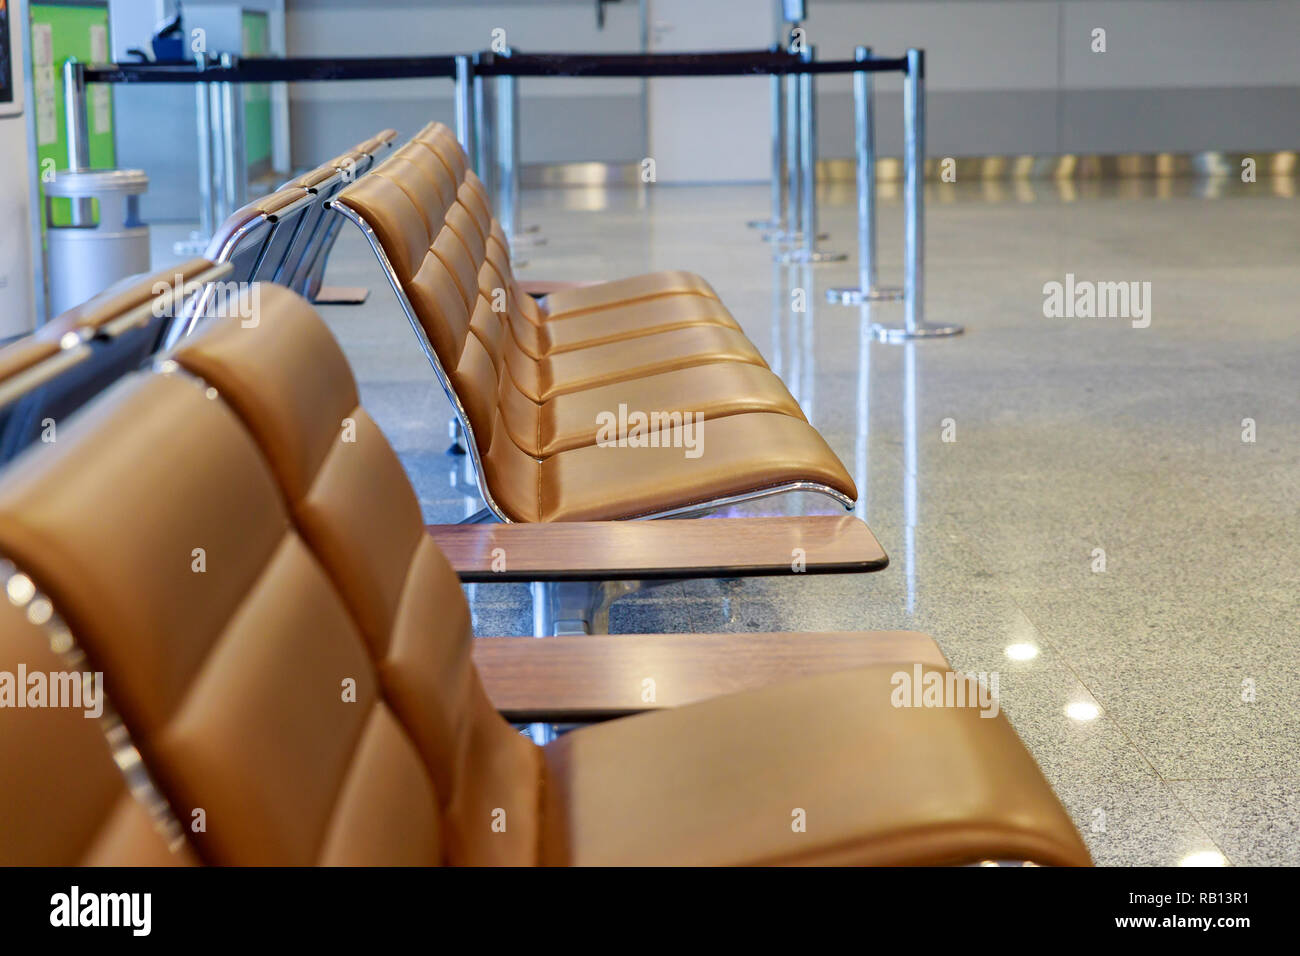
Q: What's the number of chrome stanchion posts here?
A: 12